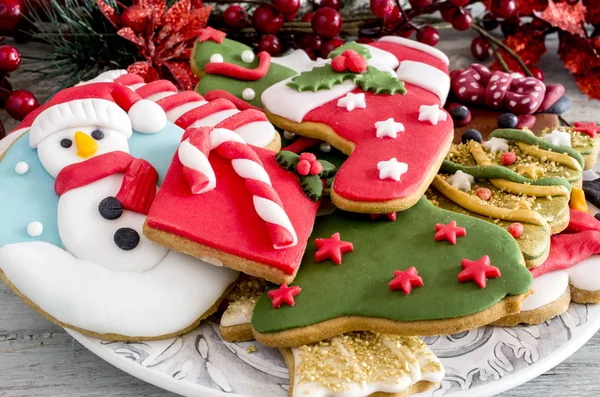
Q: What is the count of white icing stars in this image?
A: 7